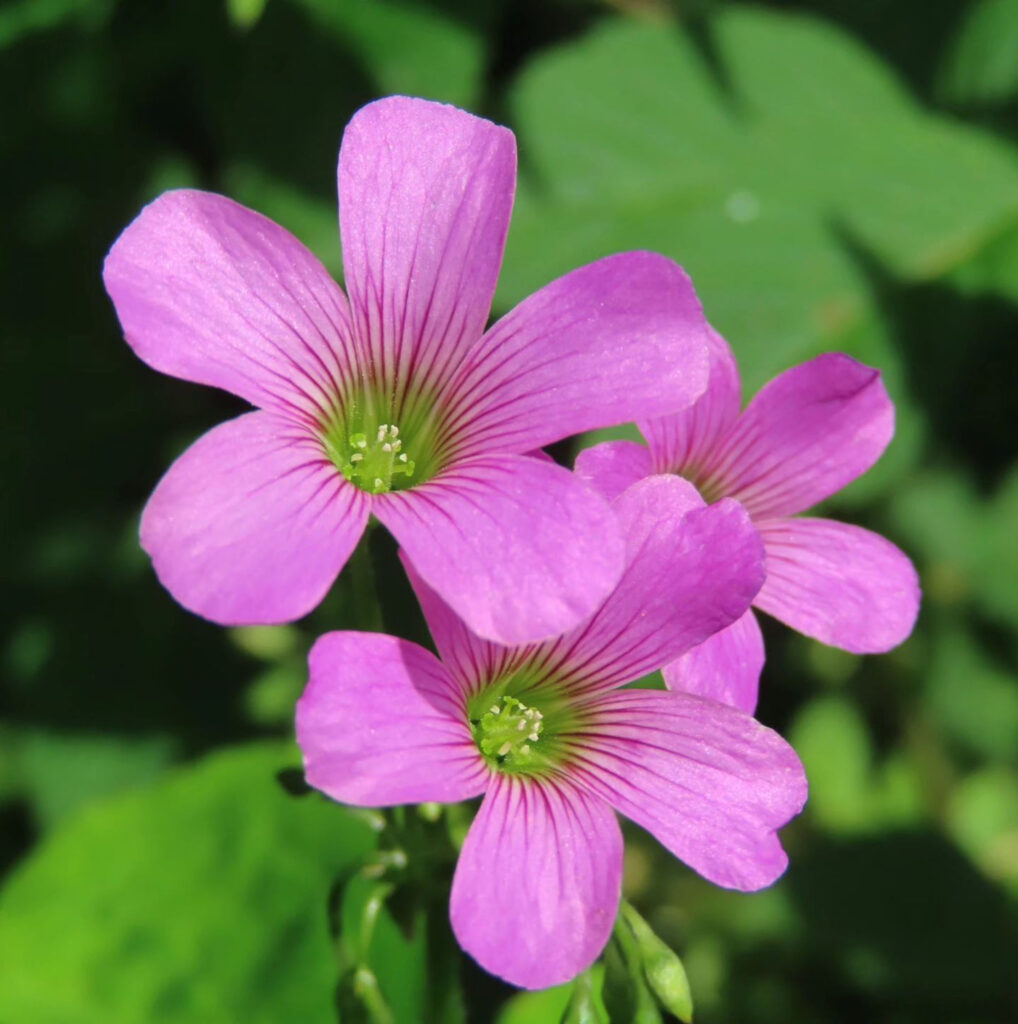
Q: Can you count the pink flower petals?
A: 15